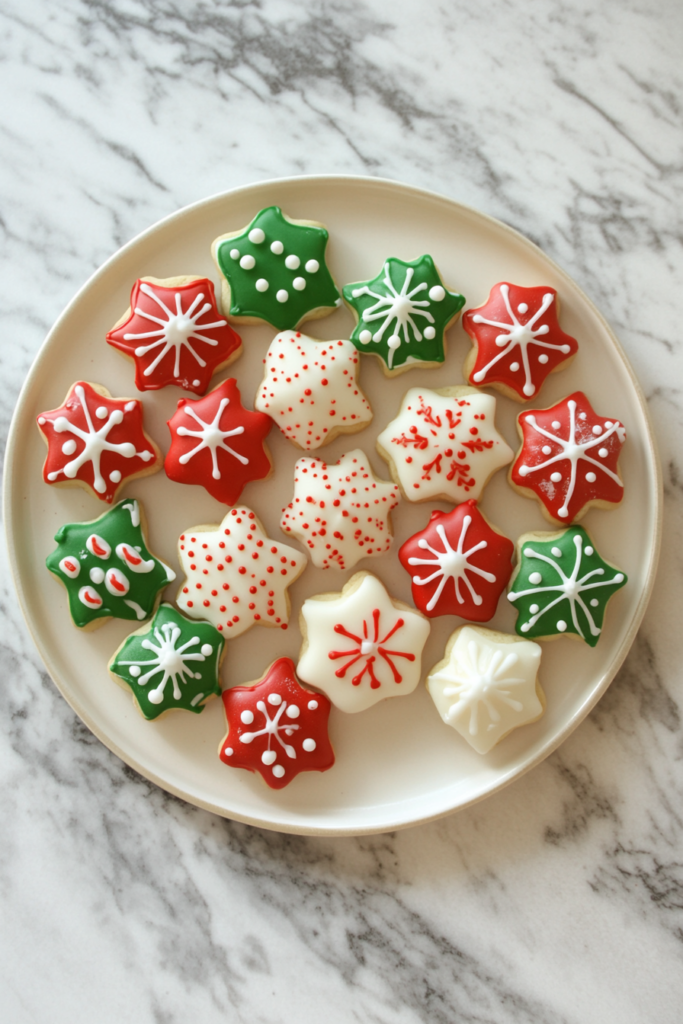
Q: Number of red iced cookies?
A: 7